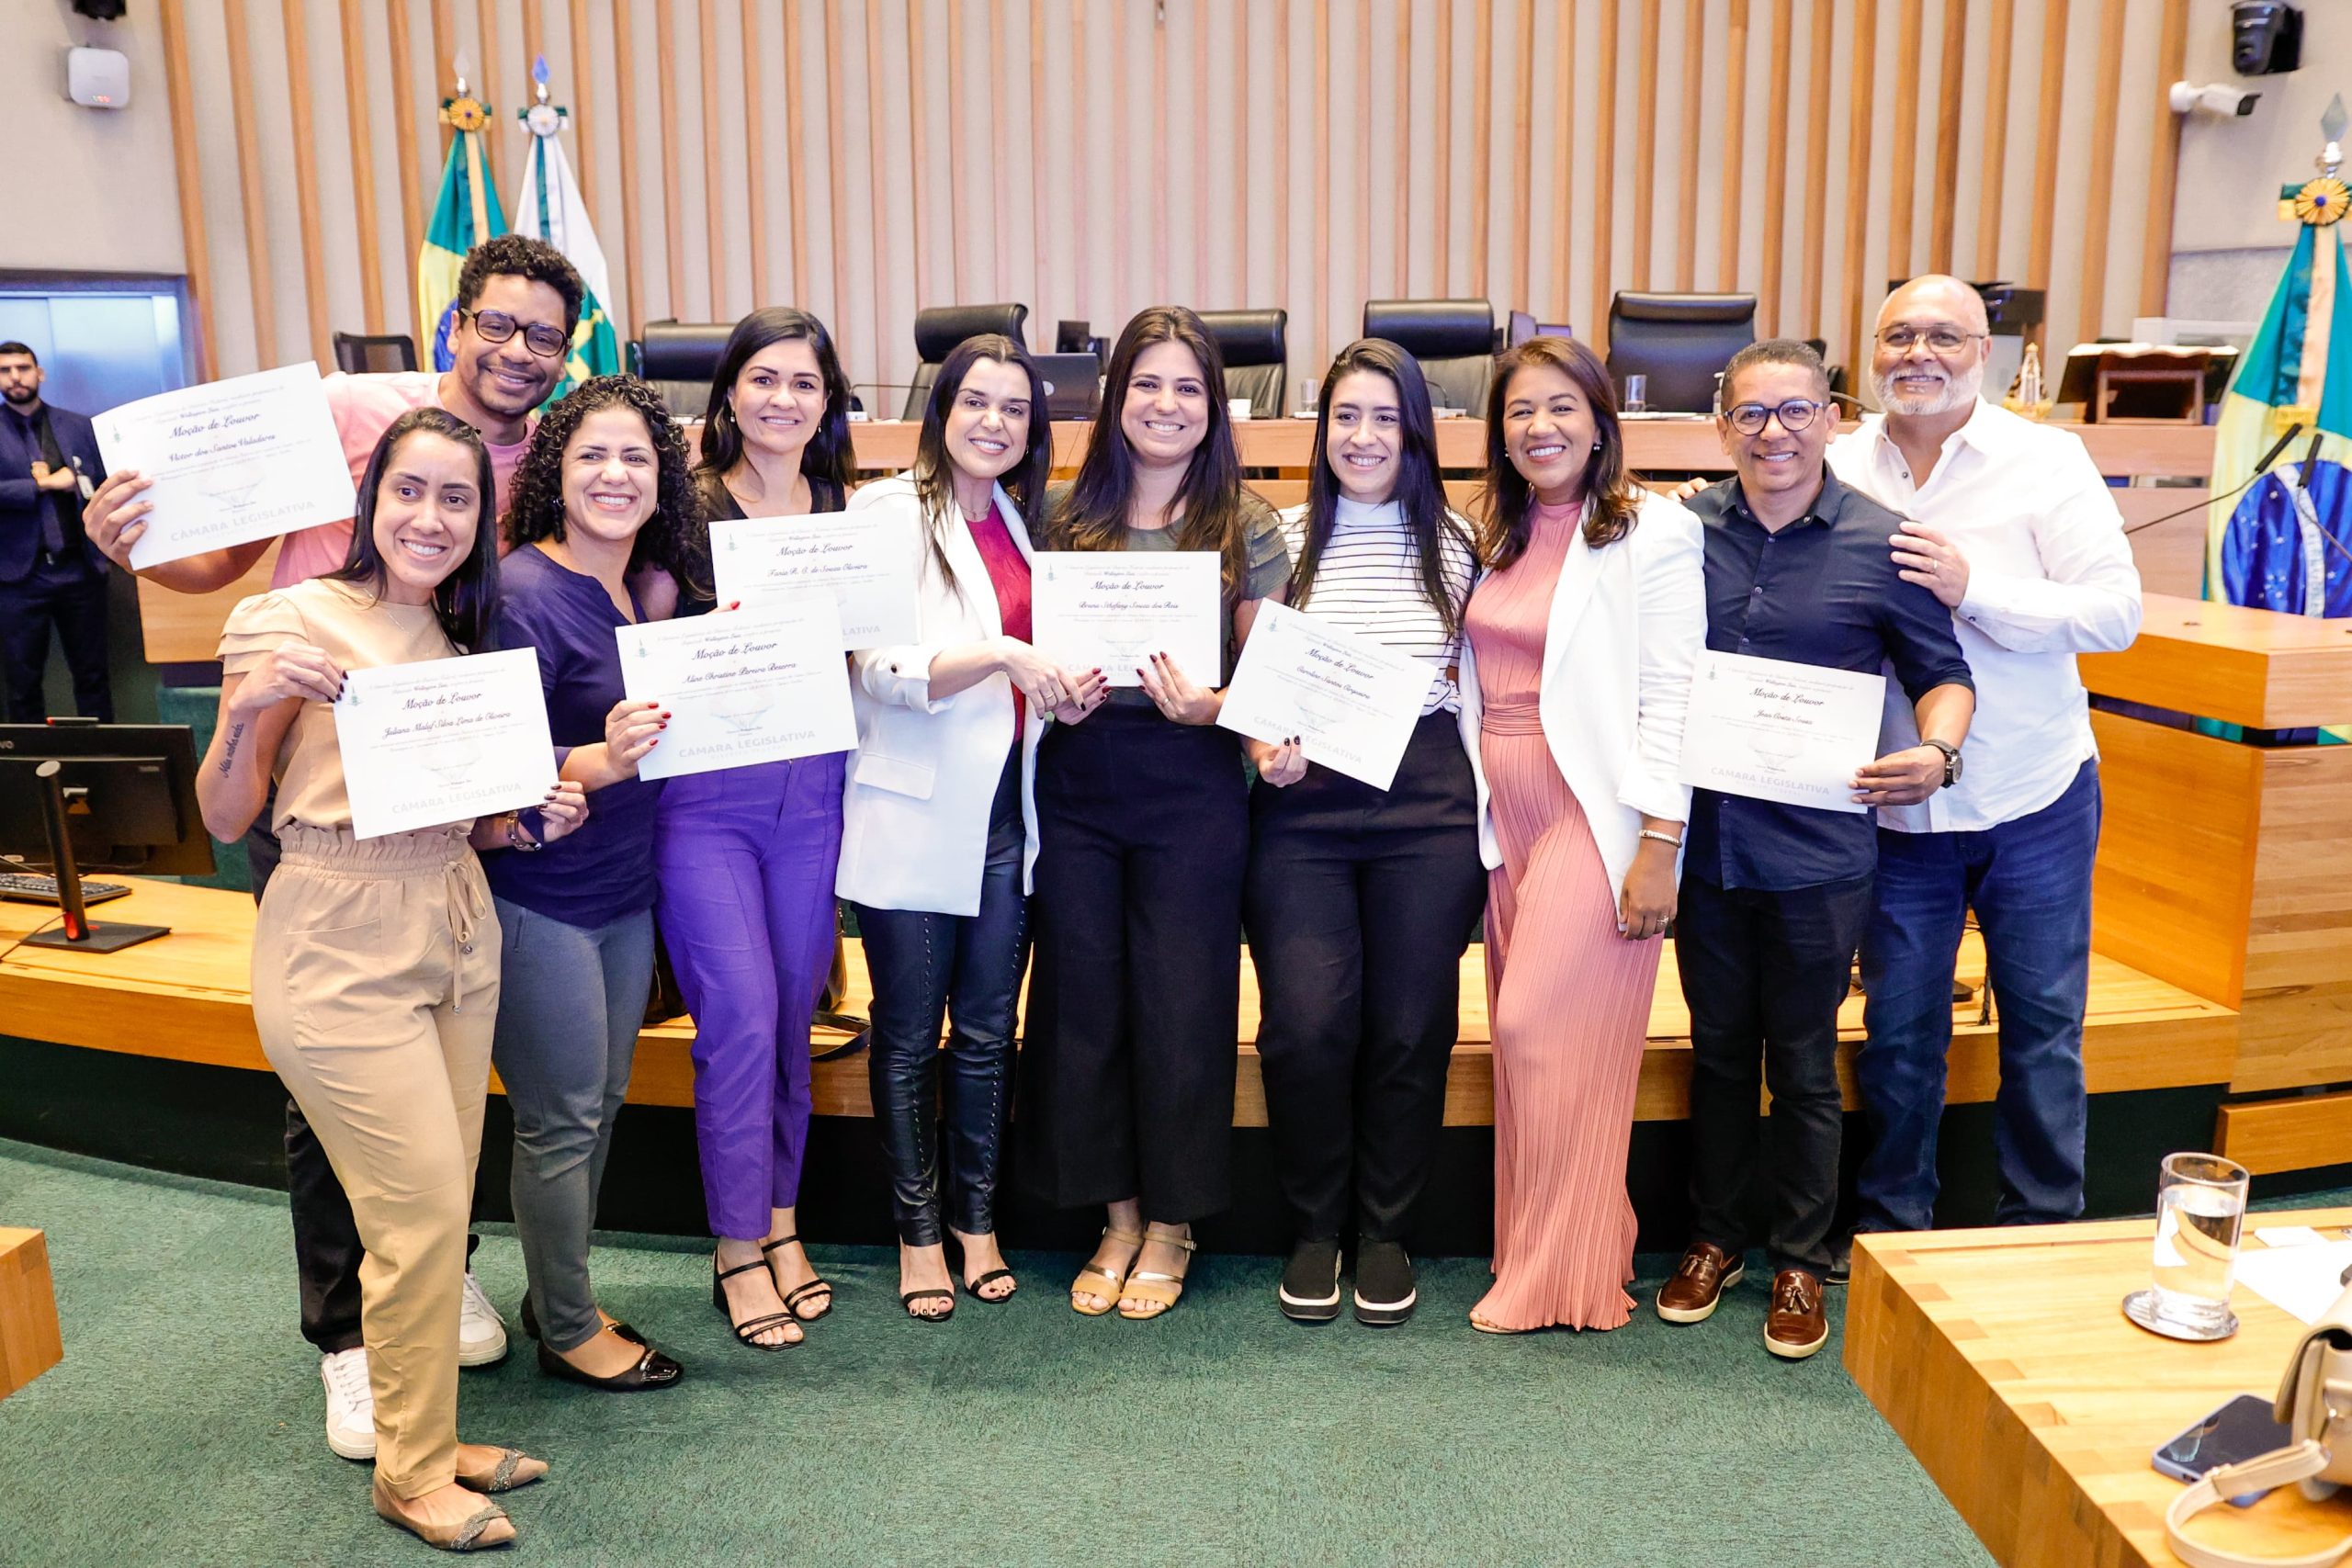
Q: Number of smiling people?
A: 10